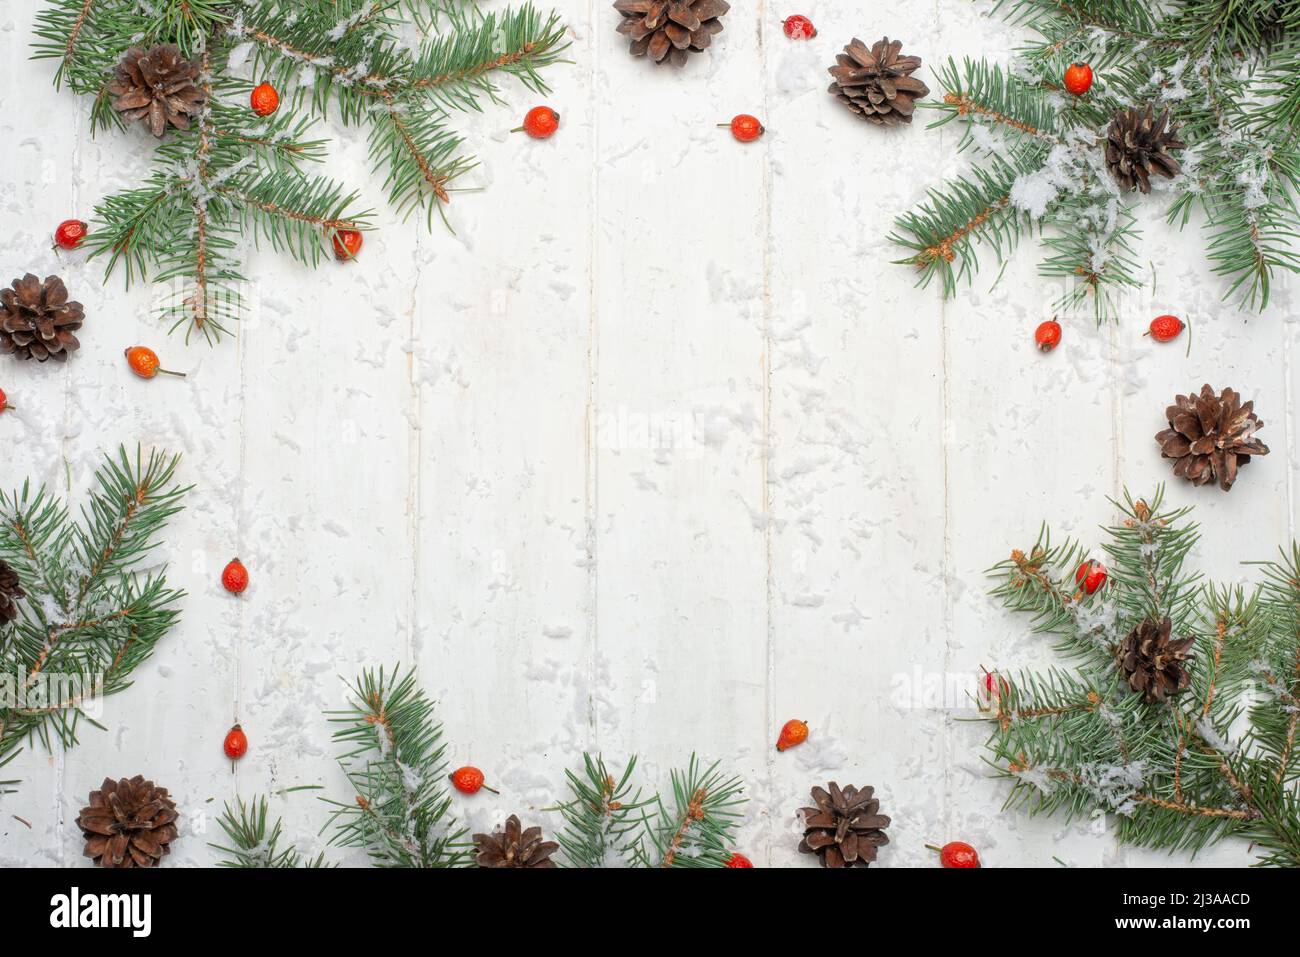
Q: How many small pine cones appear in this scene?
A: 11